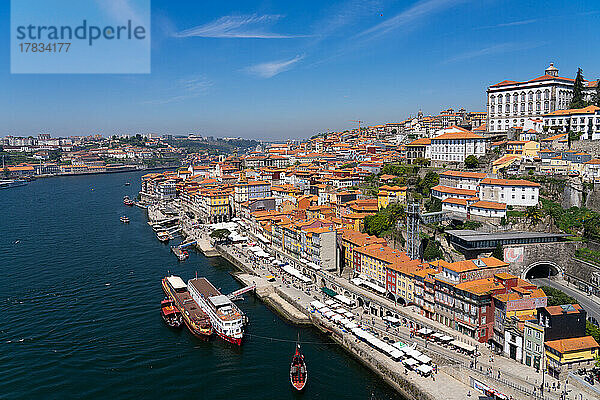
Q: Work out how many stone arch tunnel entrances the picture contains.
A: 1